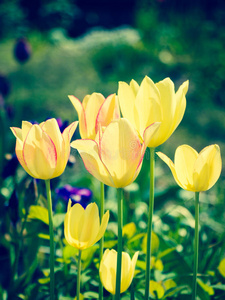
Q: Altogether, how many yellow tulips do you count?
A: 7